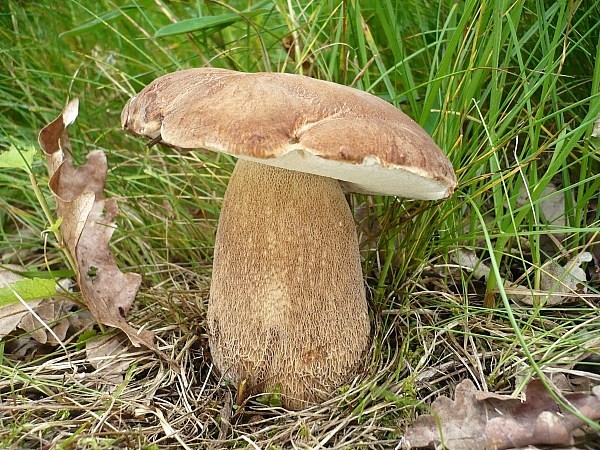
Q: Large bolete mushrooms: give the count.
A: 1